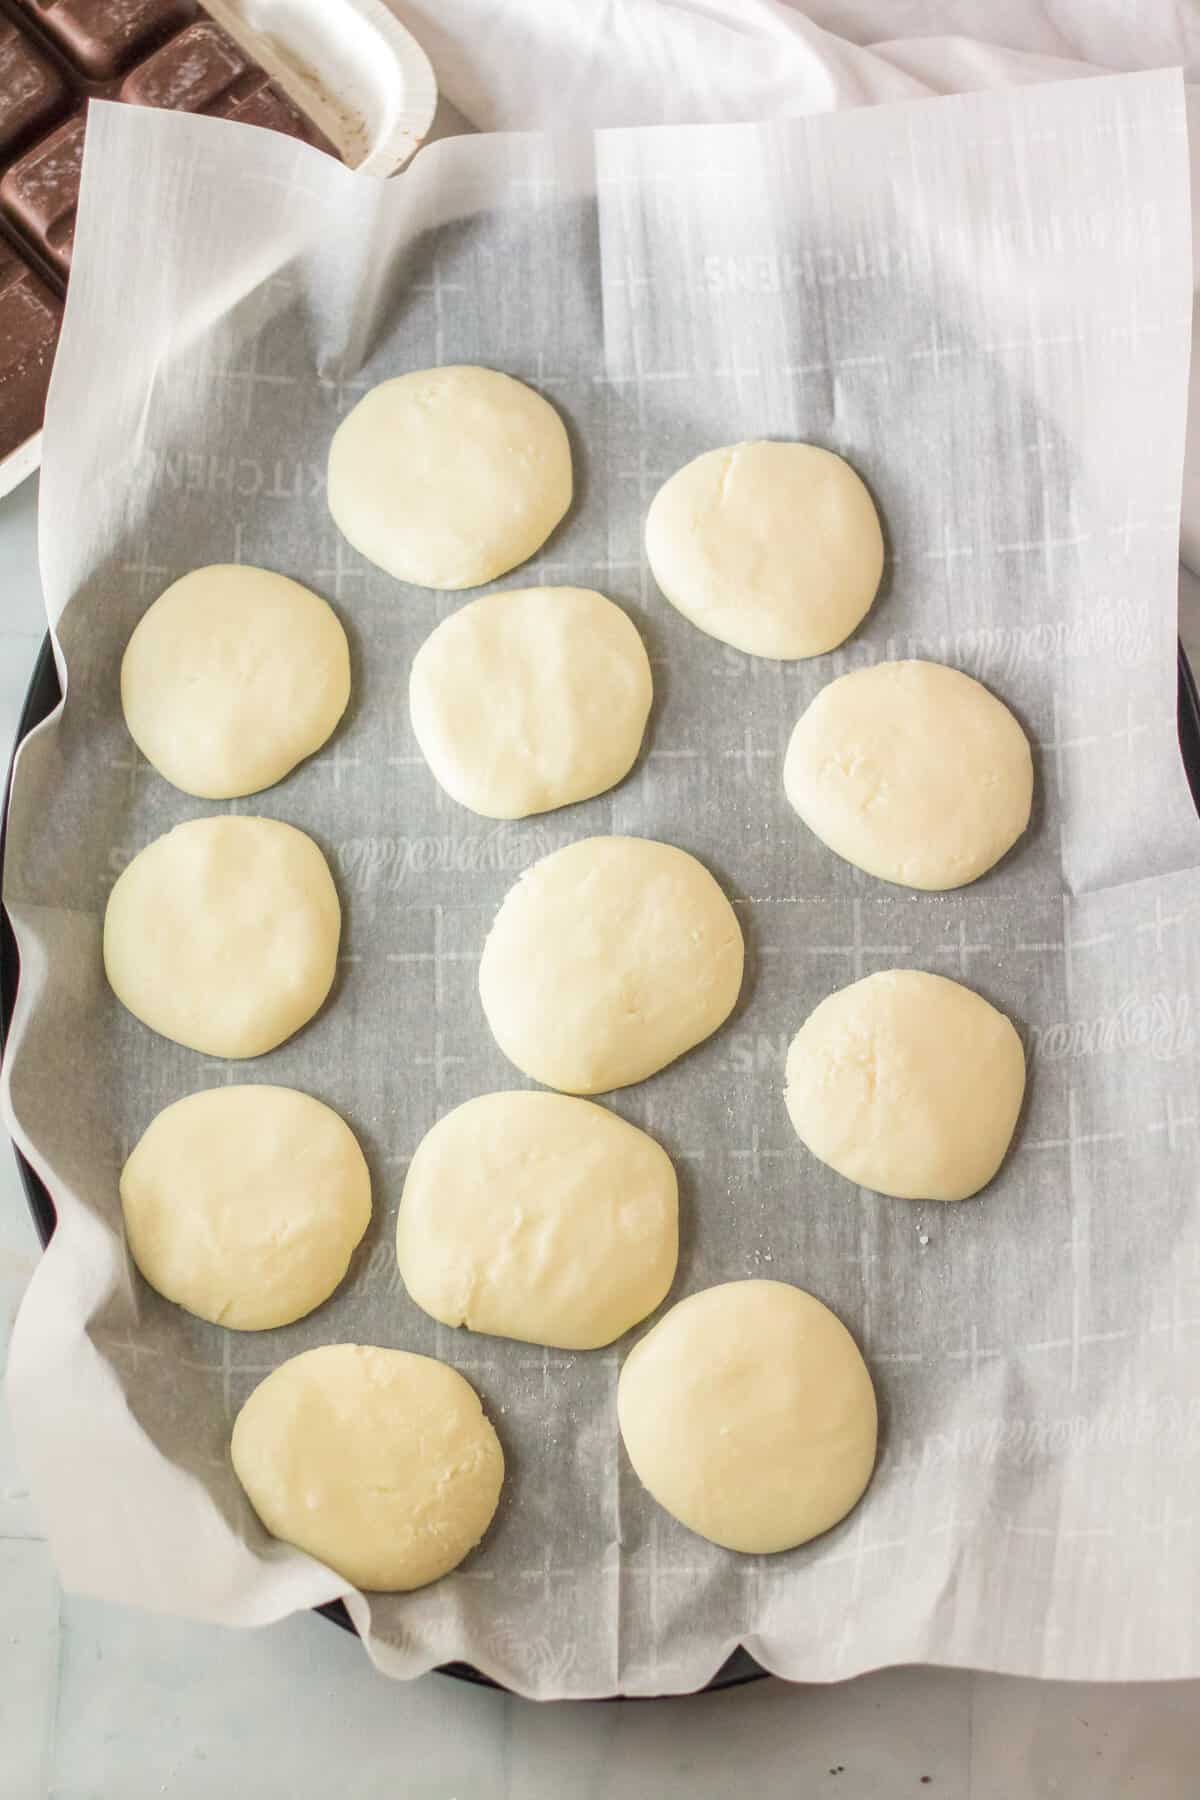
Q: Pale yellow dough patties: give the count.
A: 12